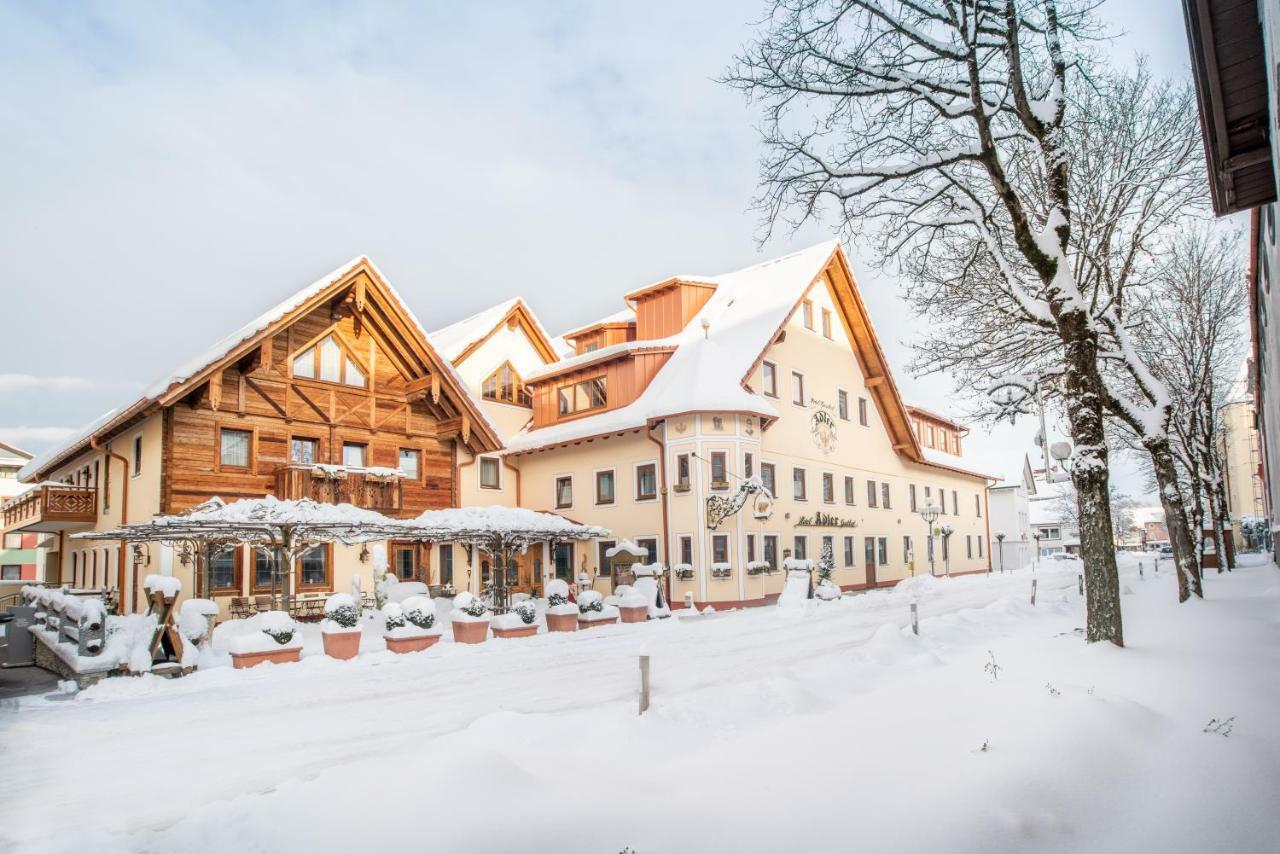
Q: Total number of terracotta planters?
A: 8